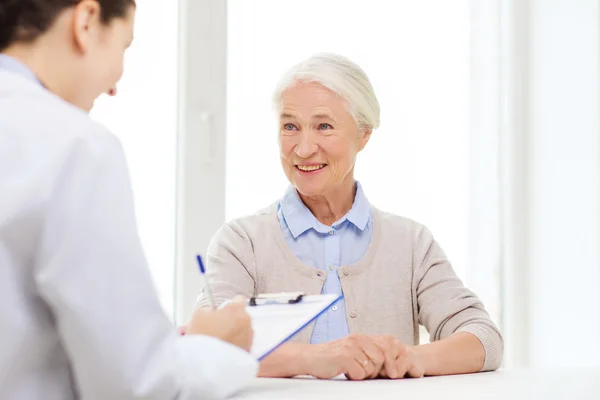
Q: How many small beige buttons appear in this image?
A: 2